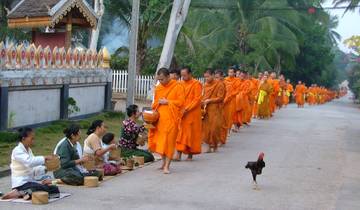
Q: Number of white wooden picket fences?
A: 1